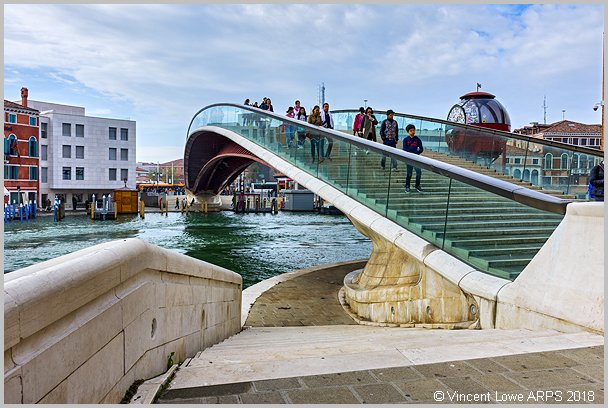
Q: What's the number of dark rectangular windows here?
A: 15